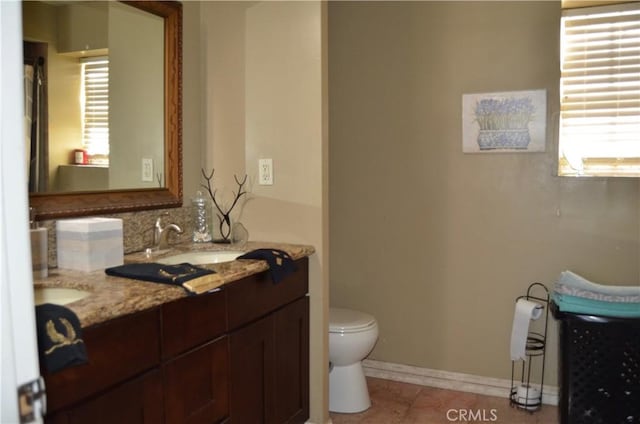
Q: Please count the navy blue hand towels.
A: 3